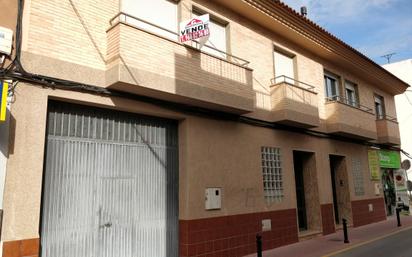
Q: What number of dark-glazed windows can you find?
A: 3